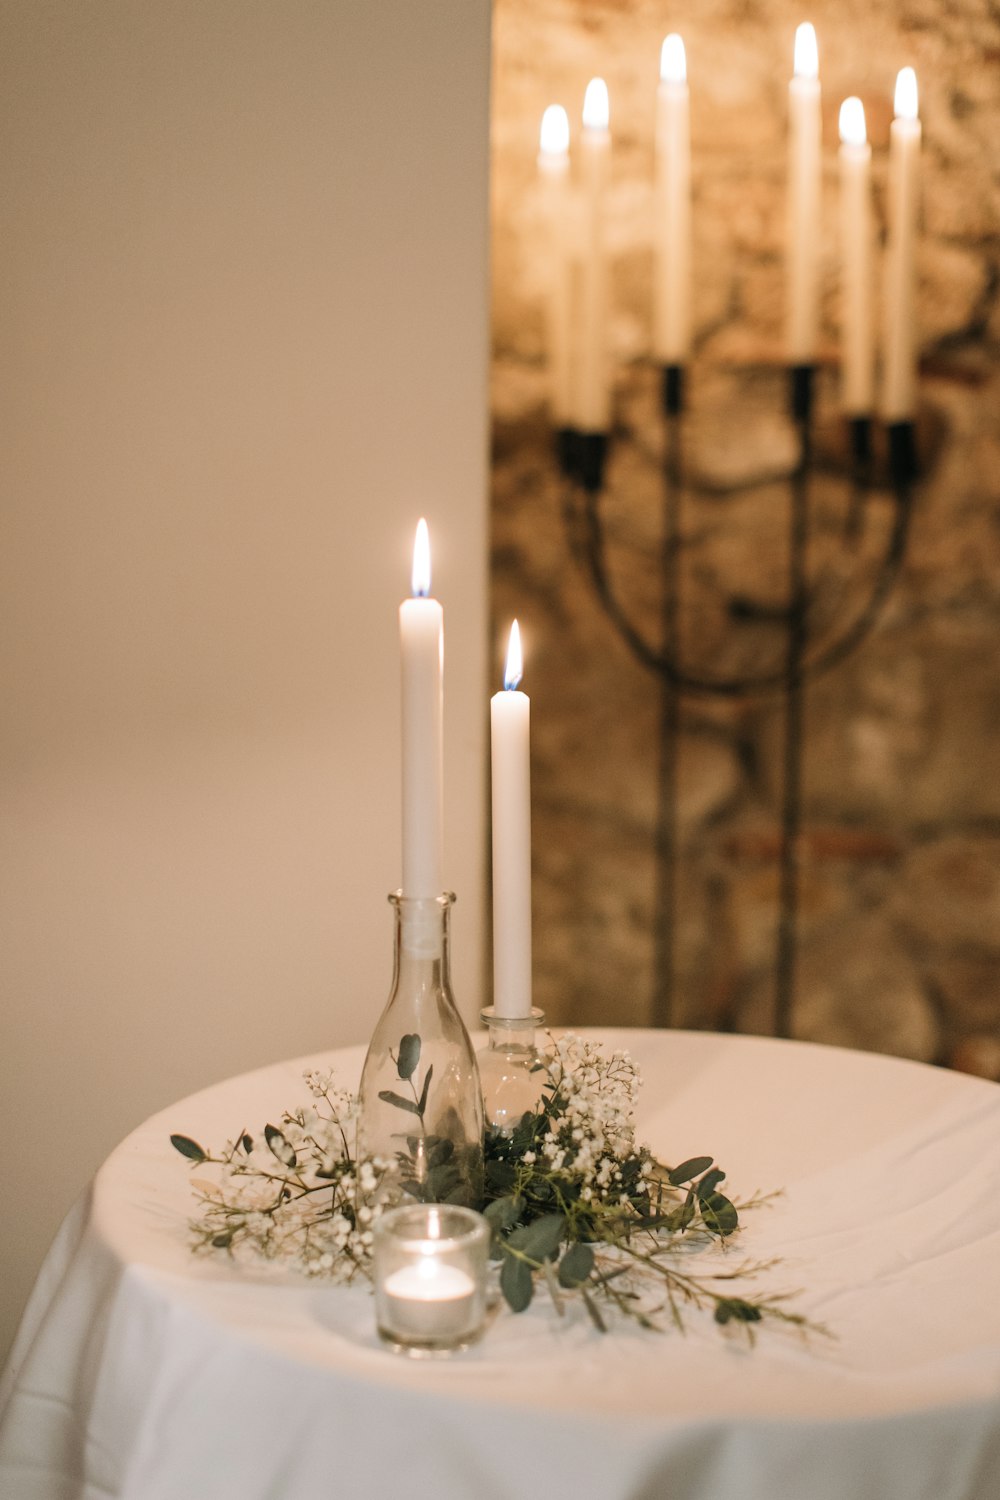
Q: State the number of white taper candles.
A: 8